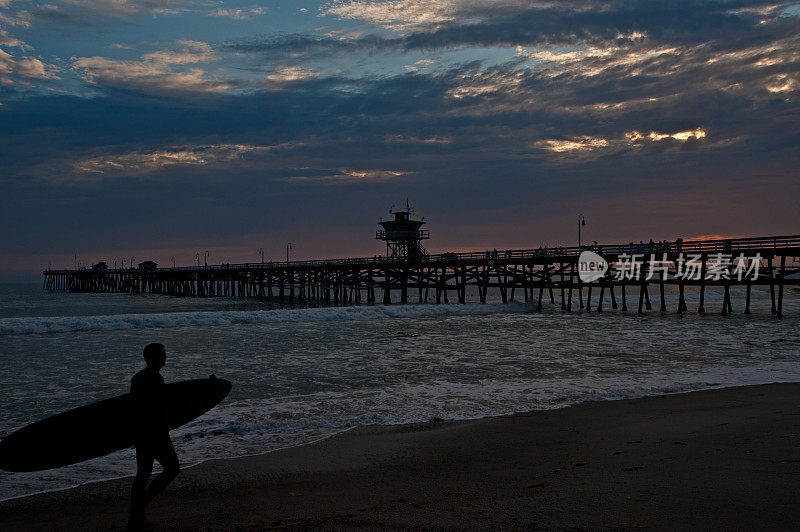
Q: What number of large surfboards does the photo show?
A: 1